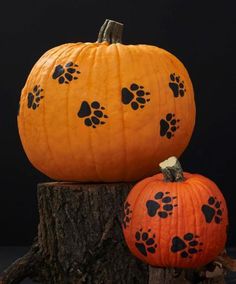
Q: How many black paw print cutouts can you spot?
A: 11